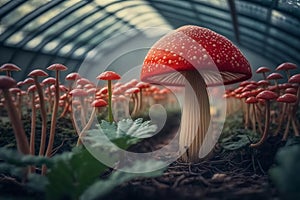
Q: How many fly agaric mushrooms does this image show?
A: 1